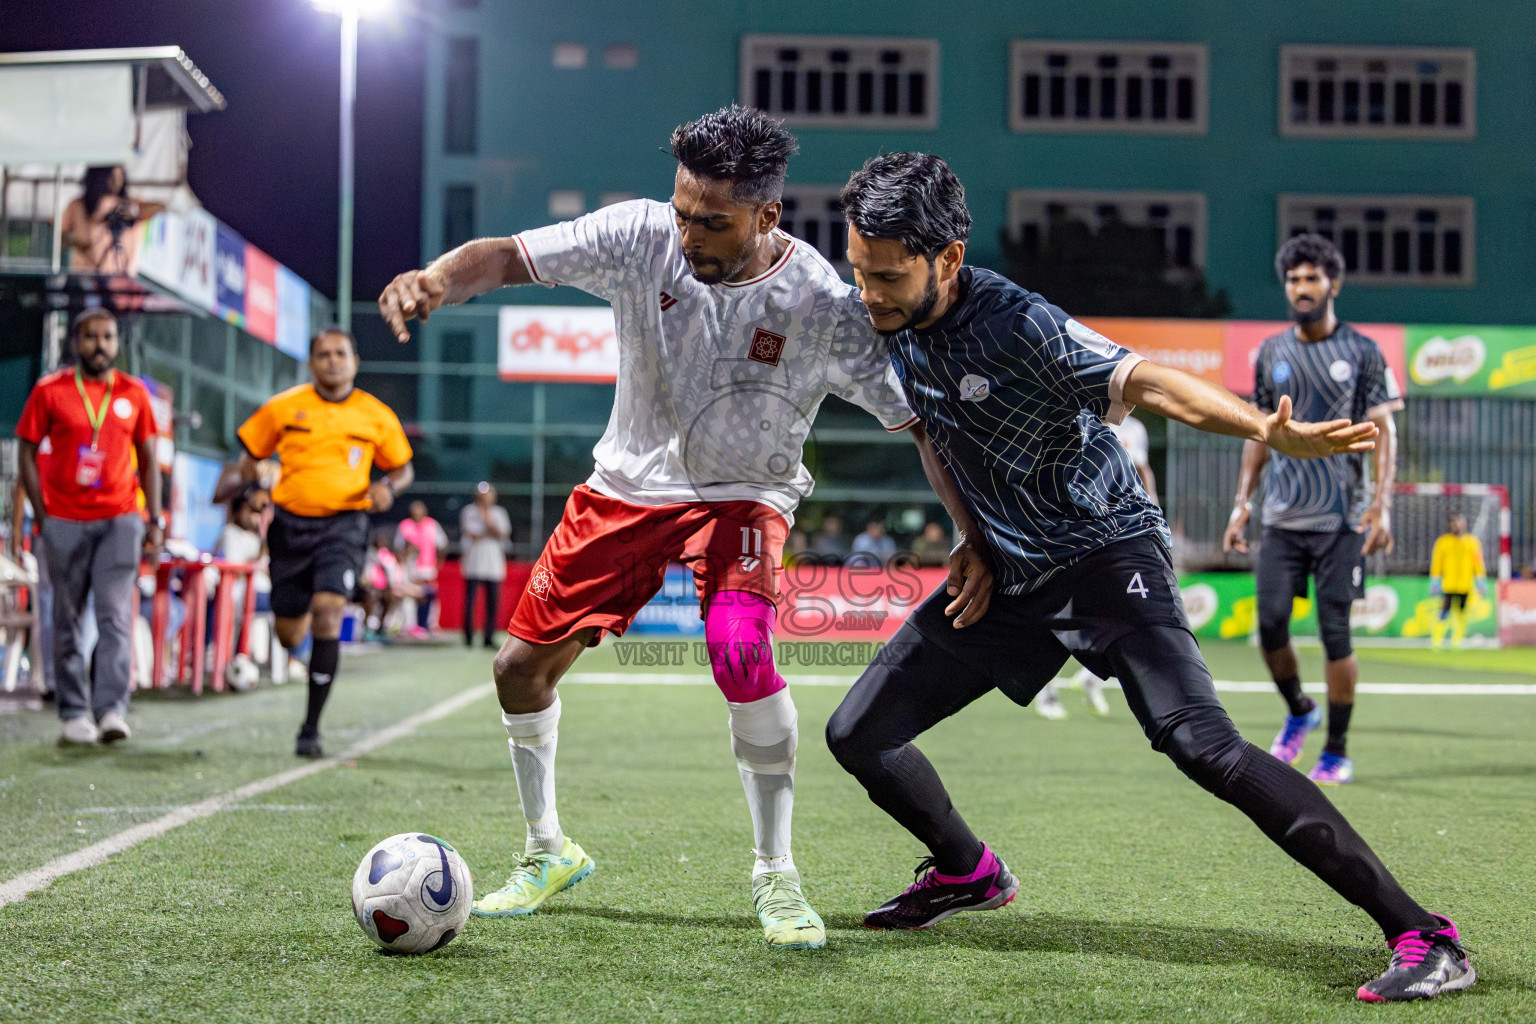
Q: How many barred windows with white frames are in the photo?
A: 6